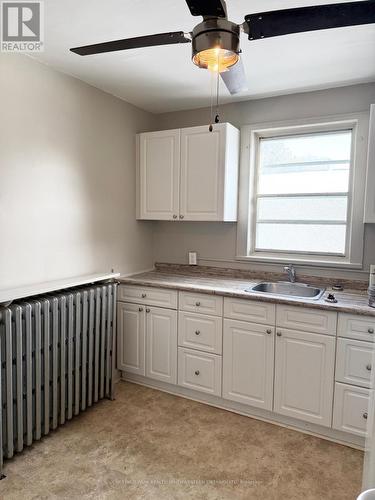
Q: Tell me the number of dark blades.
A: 3